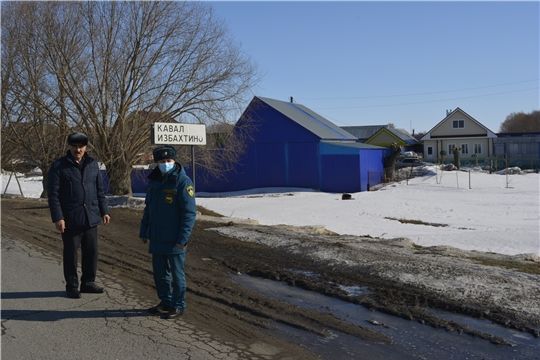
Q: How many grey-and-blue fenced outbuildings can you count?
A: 1